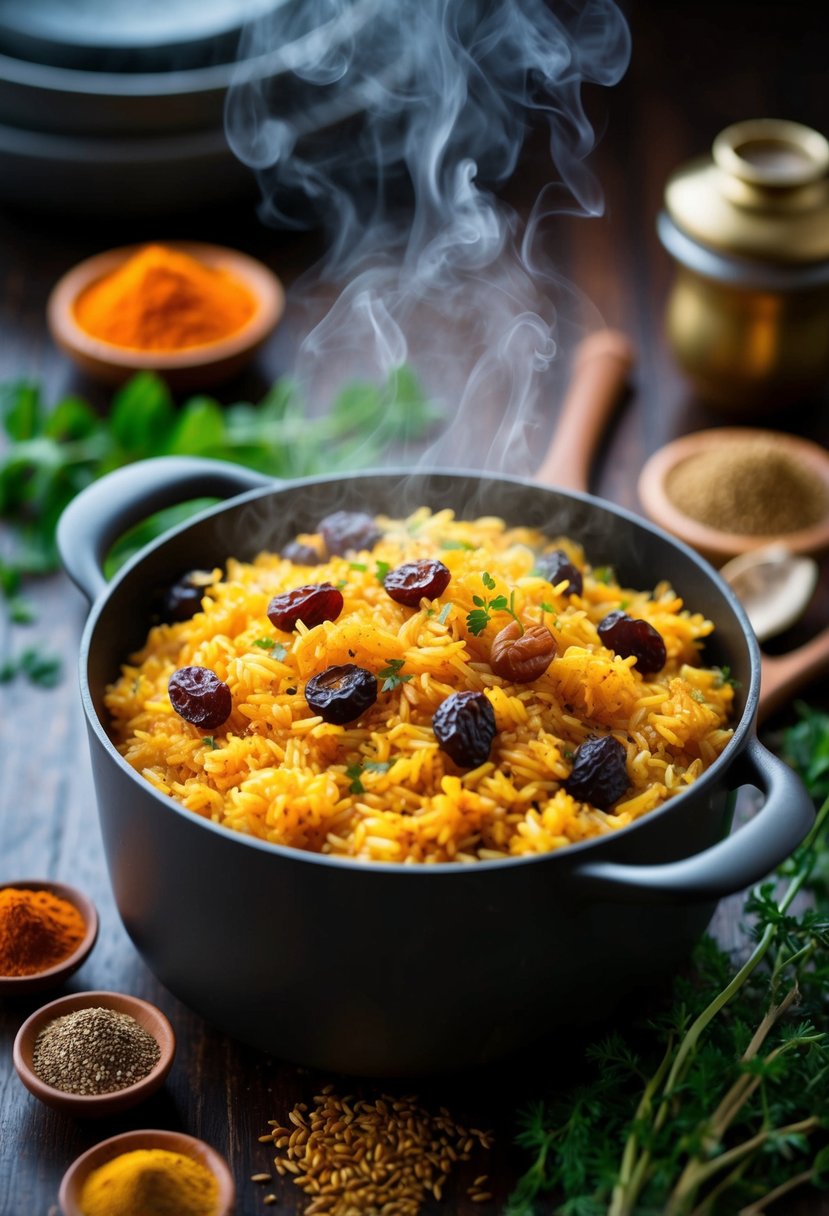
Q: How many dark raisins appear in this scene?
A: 11